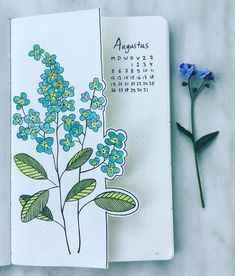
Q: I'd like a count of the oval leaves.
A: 6